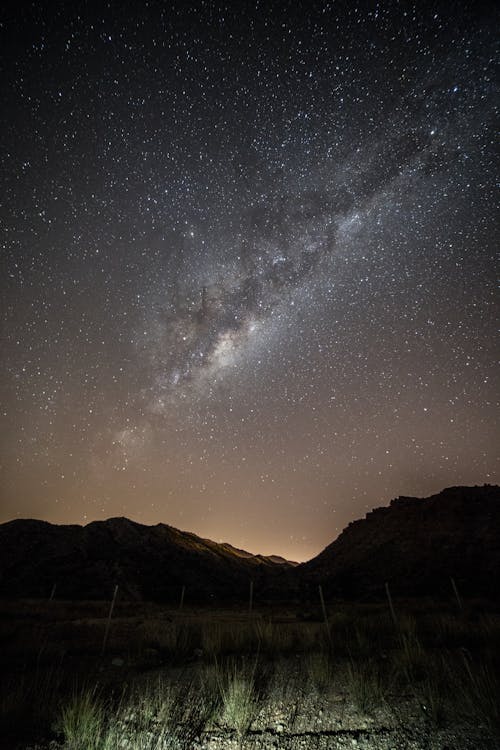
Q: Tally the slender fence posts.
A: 7